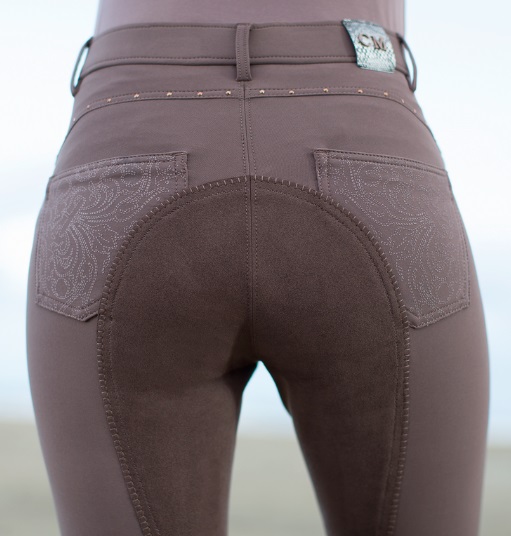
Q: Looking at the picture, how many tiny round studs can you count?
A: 14